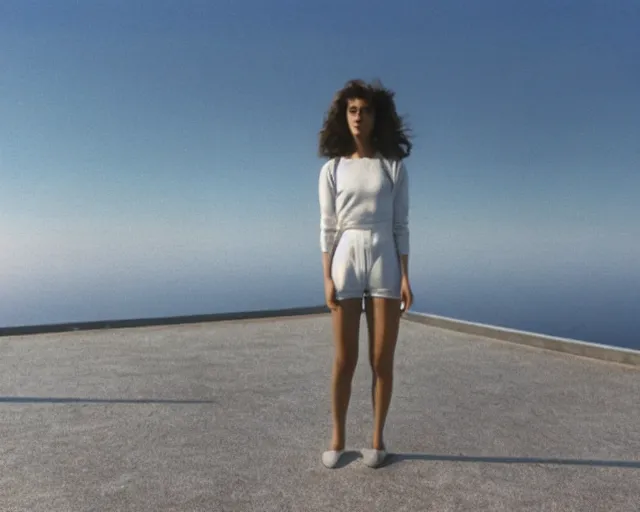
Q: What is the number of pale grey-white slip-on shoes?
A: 2